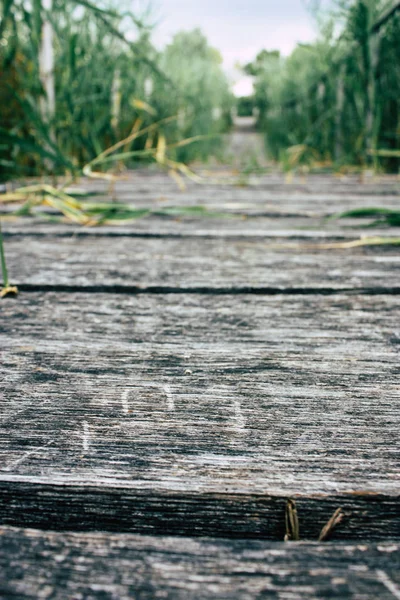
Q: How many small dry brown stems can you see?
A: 2